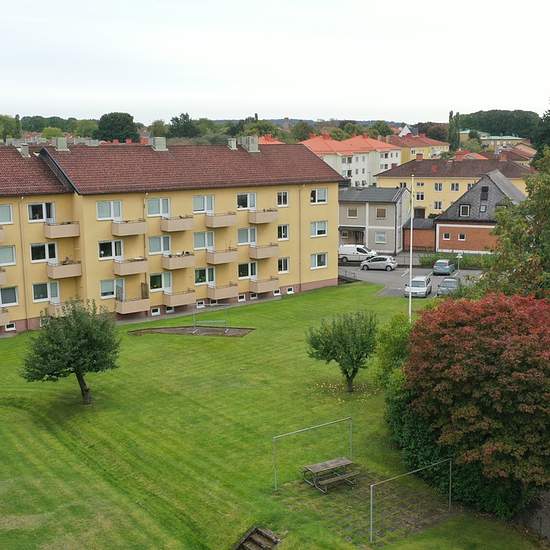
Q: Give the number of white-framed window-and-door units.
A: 15